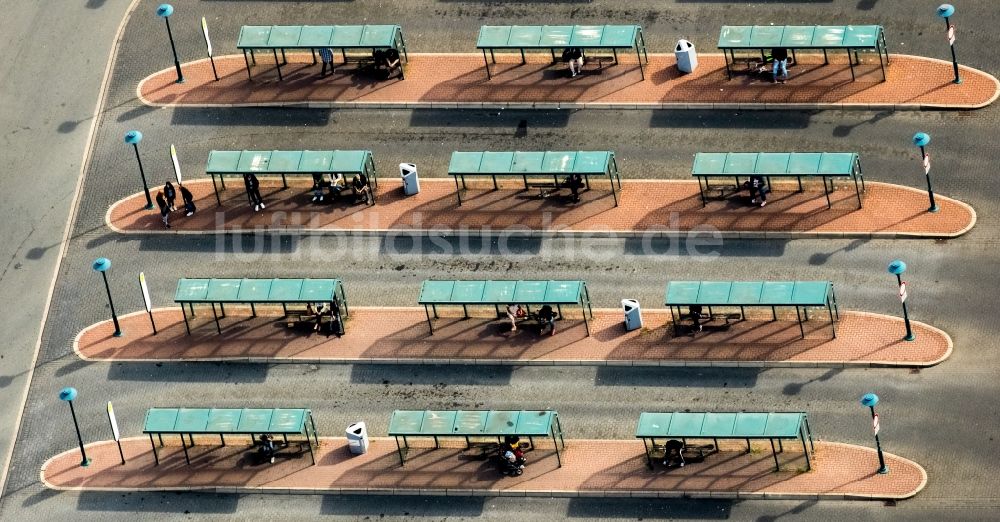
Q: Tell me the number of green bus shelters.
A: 12